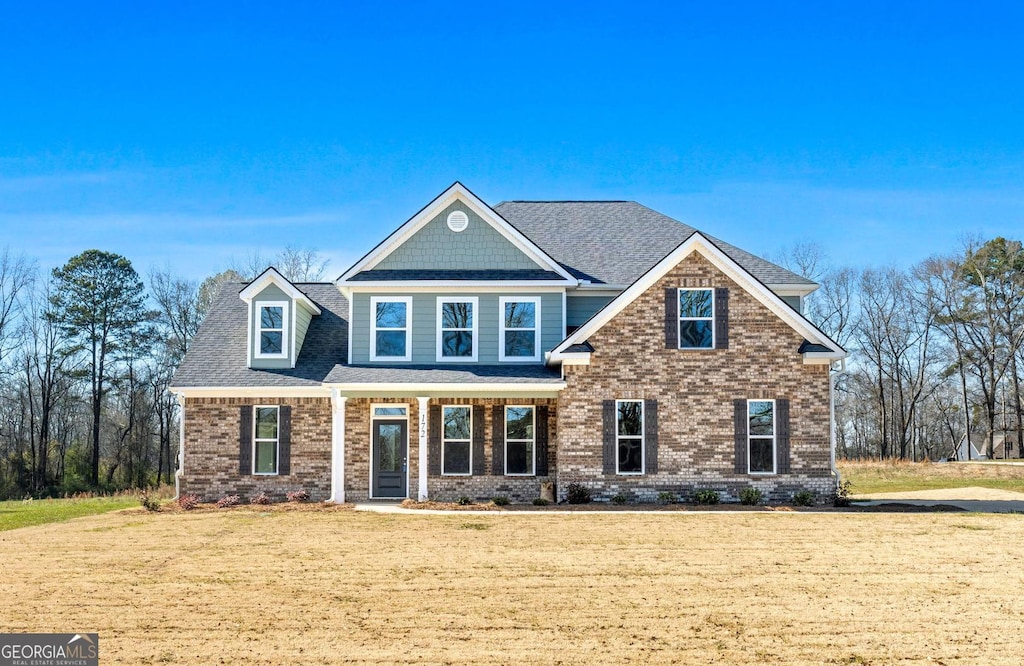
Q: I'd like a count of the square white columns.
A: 2